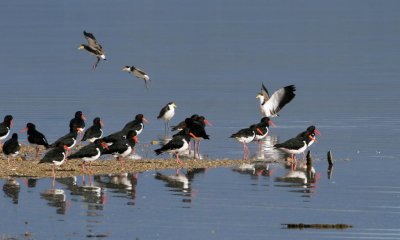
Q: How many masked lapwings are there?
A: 4